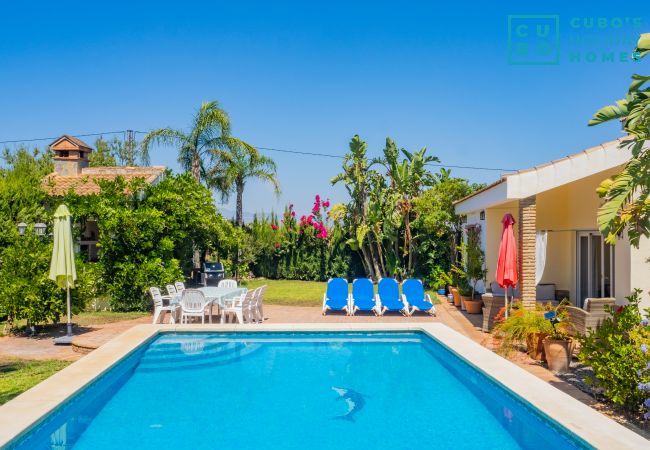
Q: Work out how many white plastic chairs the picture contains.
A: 8